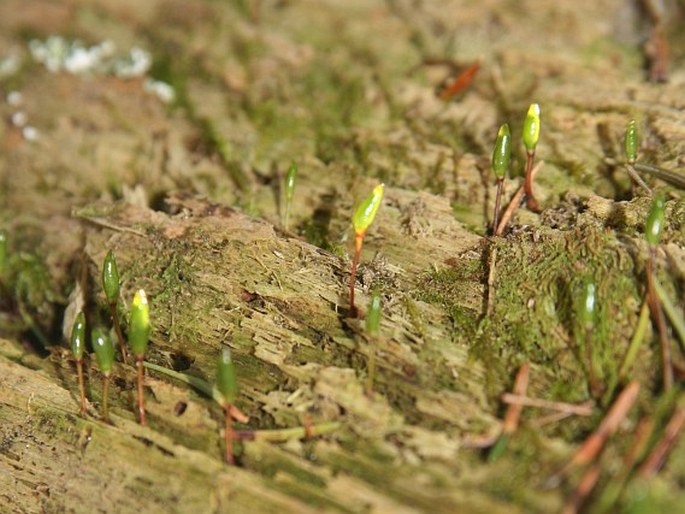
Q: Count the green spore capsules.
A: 14